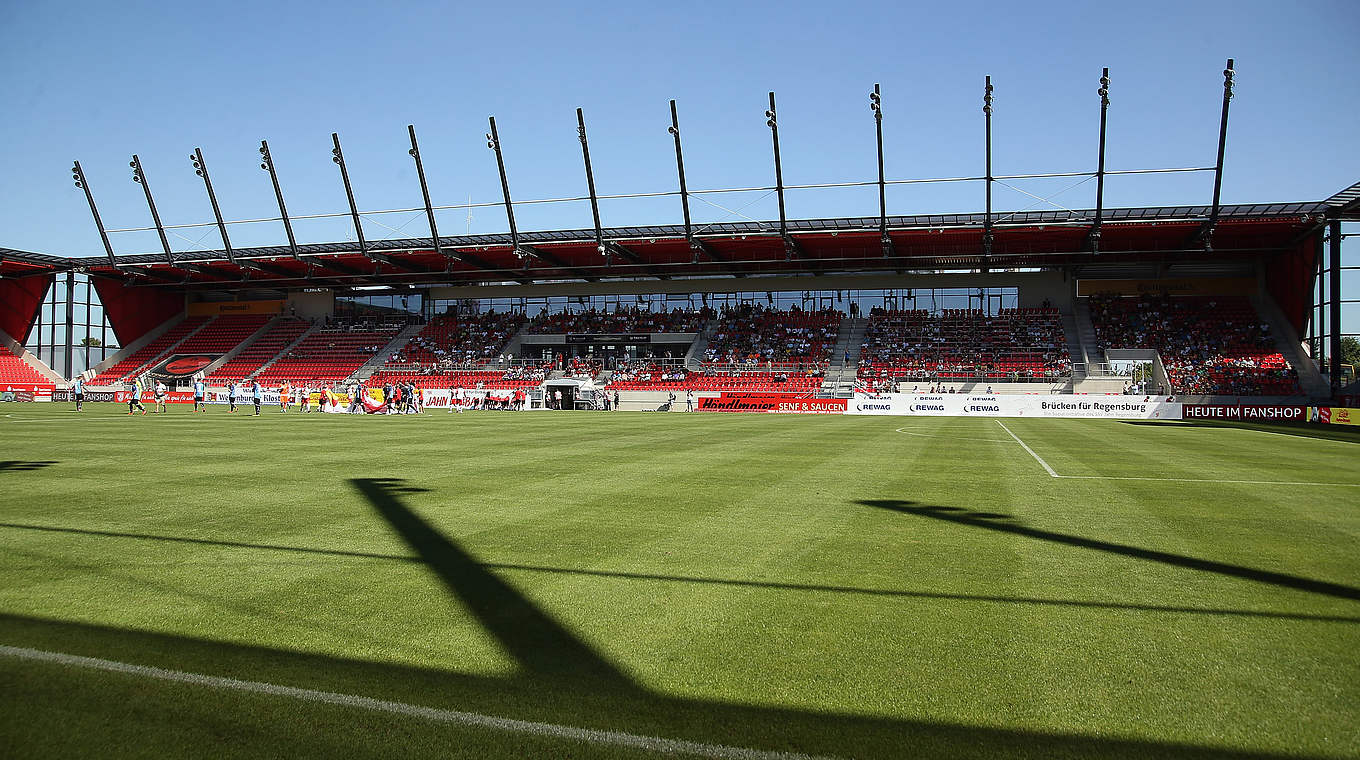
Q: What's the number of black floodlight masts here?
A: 14